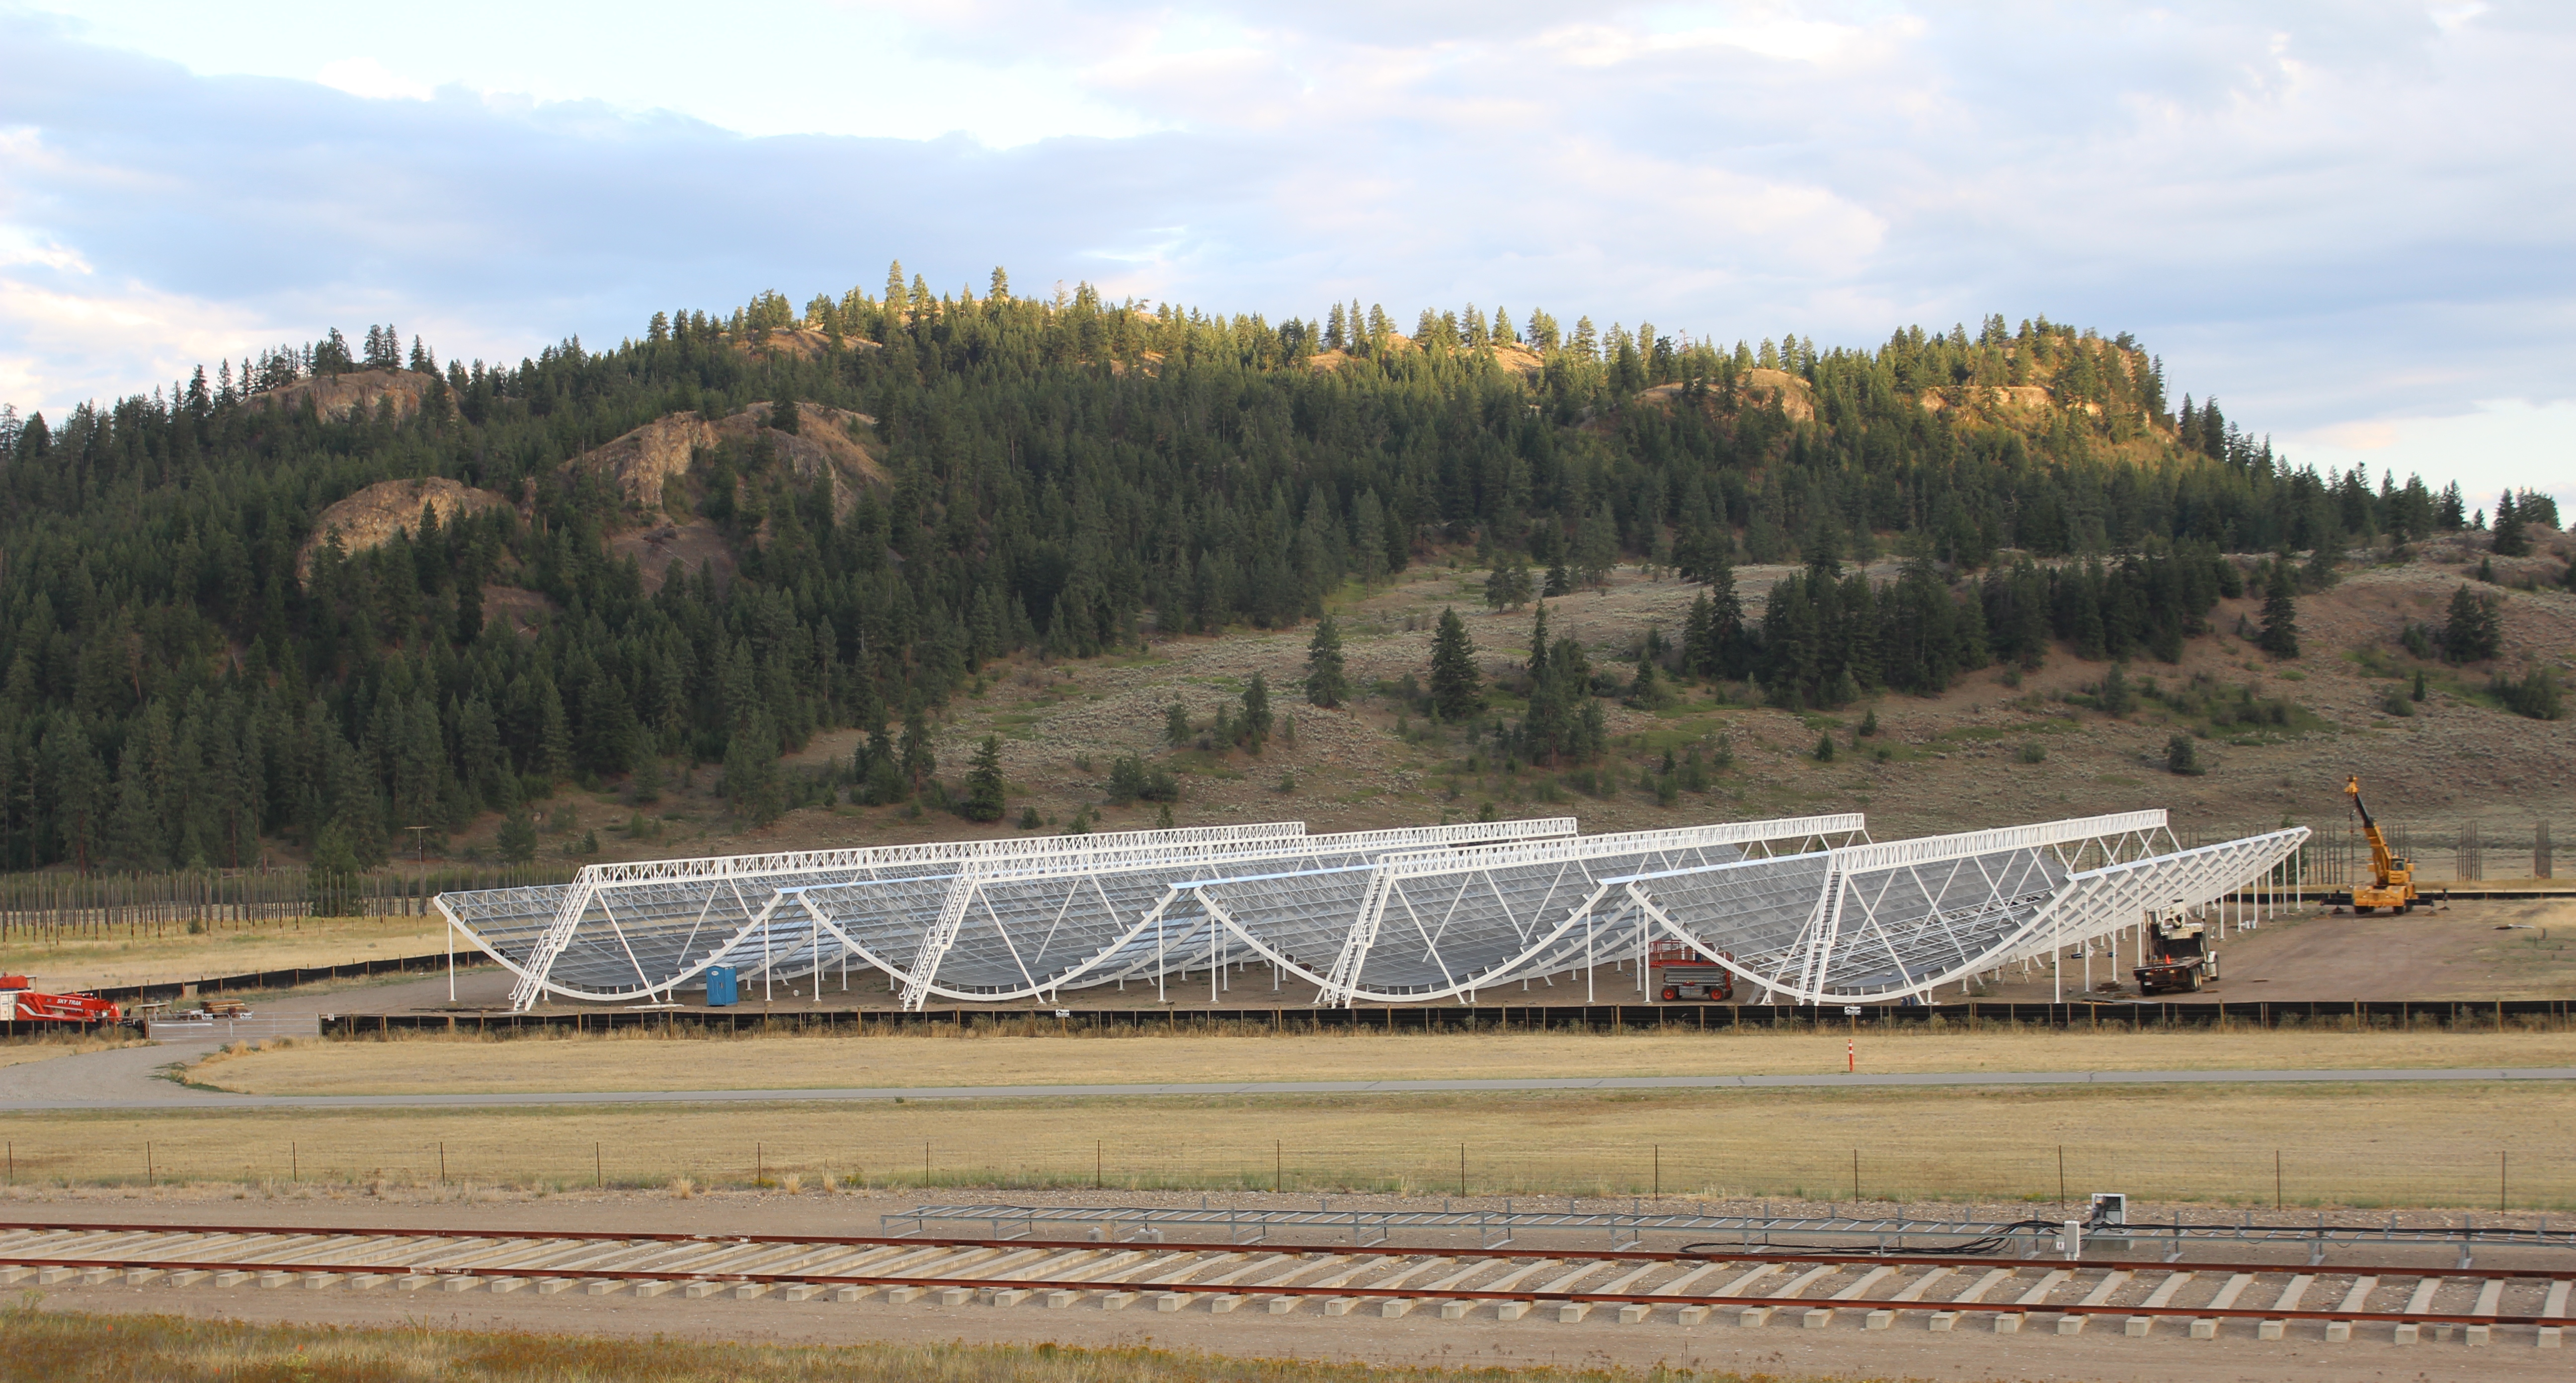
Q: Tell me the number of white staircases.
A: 4